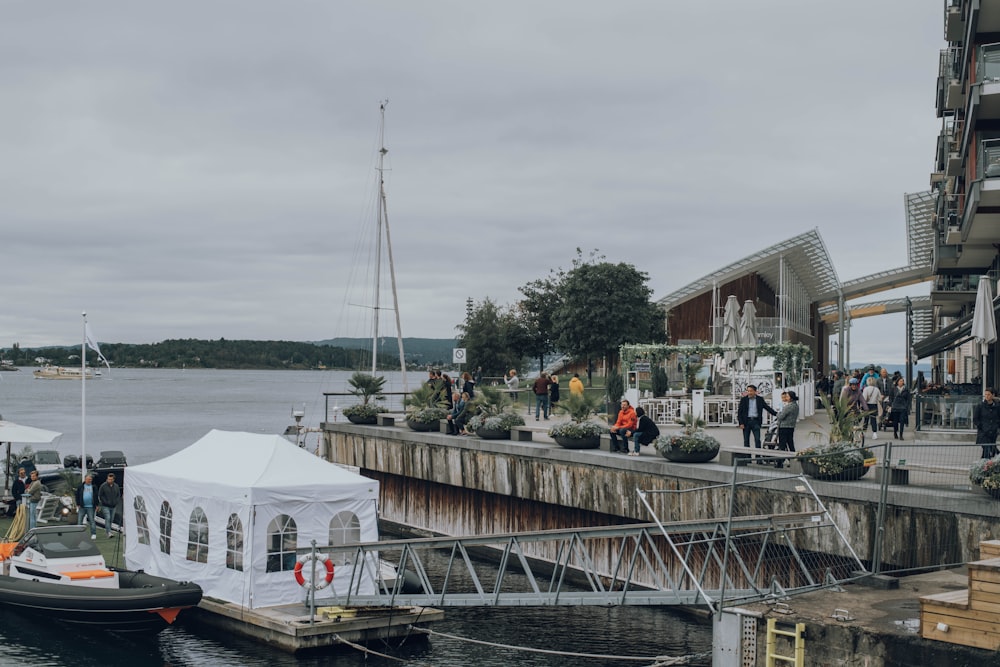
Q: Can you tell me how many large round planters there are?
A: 7